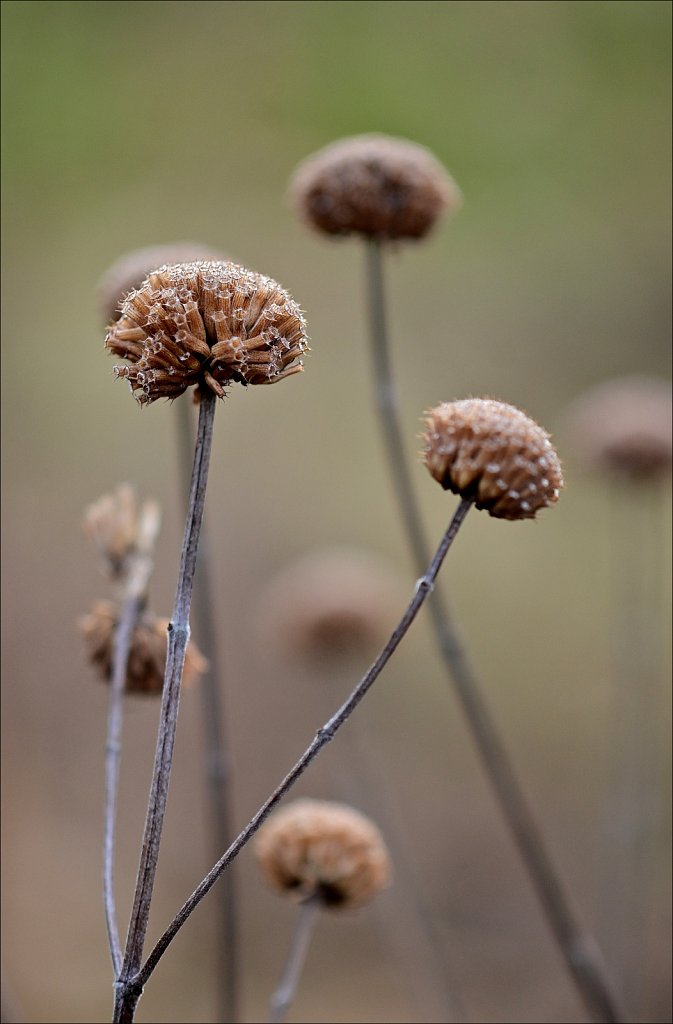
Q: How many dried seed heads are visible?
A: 9